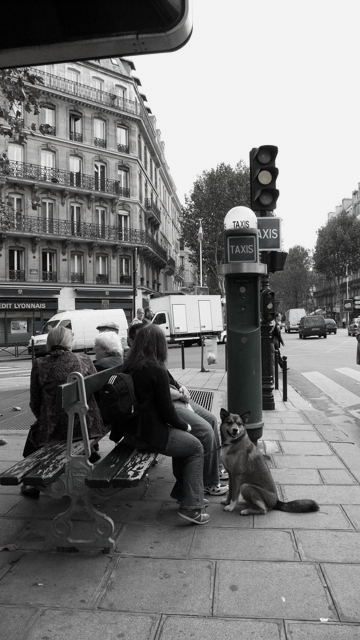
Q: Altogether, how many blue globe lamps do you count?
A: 0